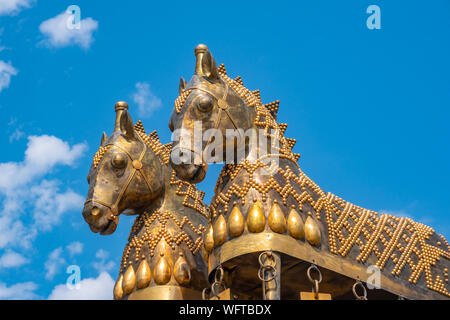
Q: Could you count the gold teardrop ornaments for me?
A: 12